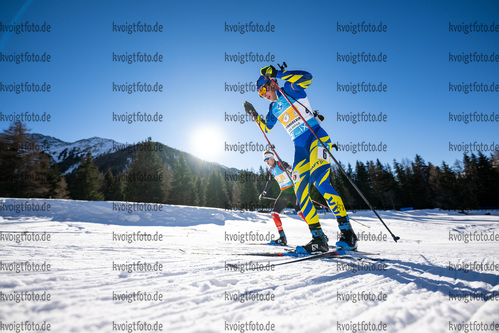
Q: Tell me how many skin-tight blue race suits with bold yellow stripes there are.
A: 1